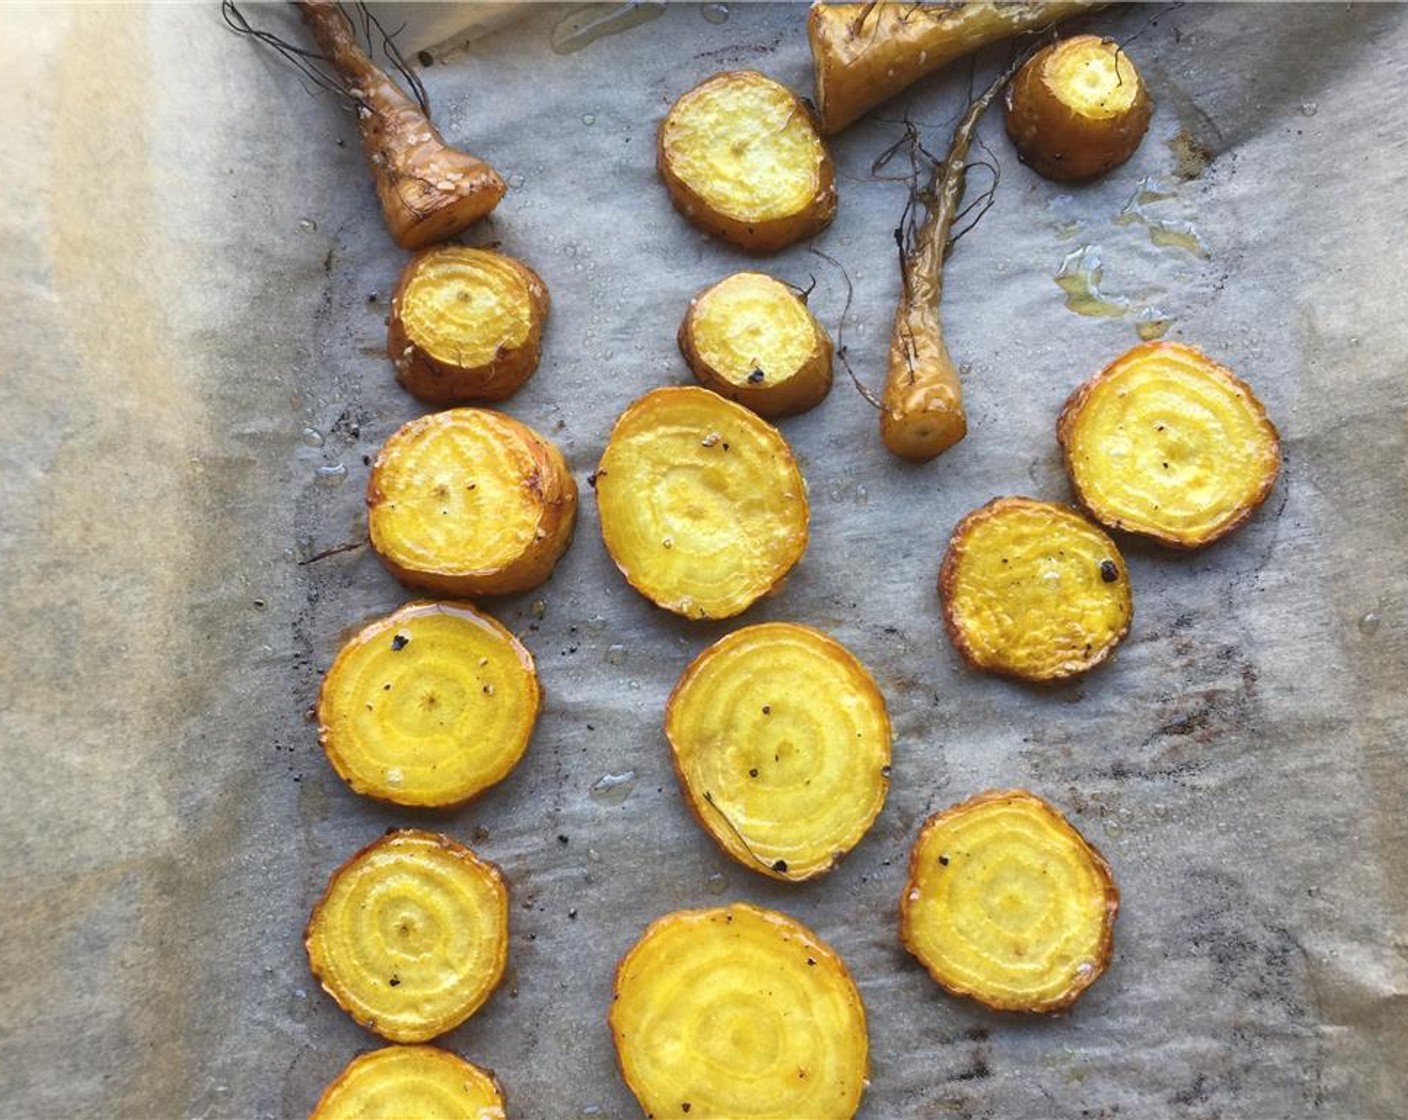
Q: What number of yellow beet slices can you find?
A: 14